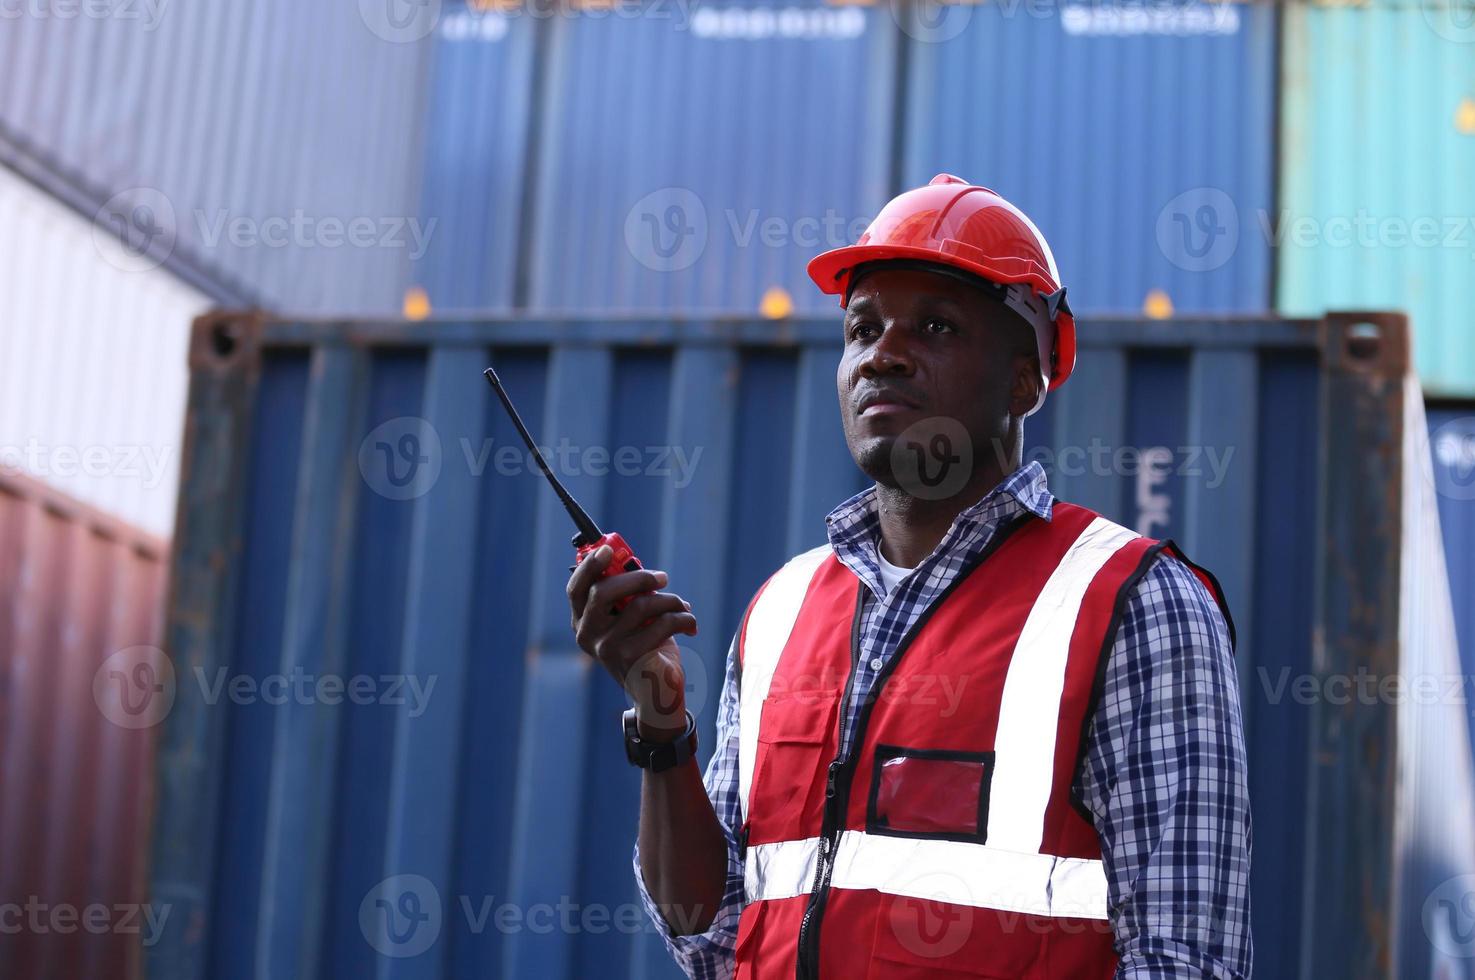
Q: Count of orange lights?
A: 4